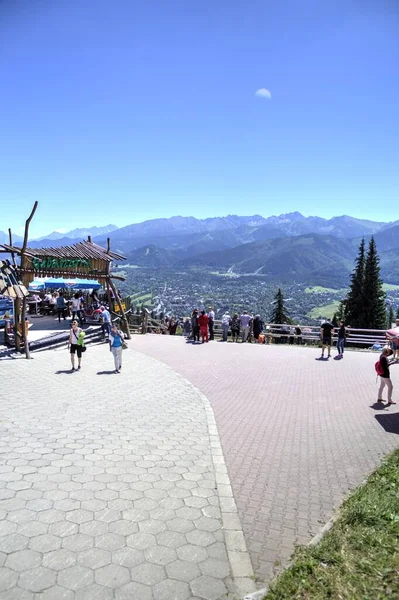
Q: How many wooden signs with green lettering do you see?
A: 1